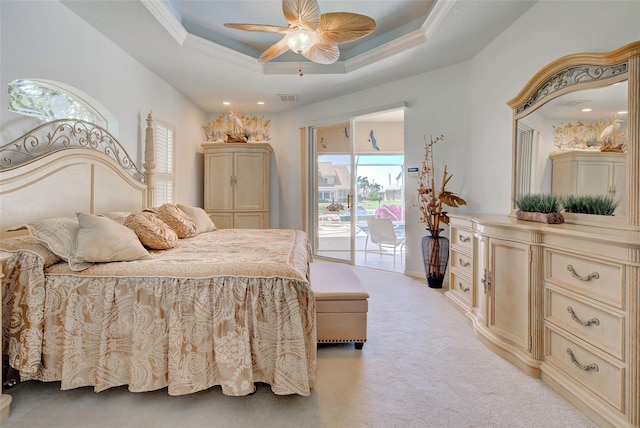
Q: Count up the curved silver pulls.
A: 6